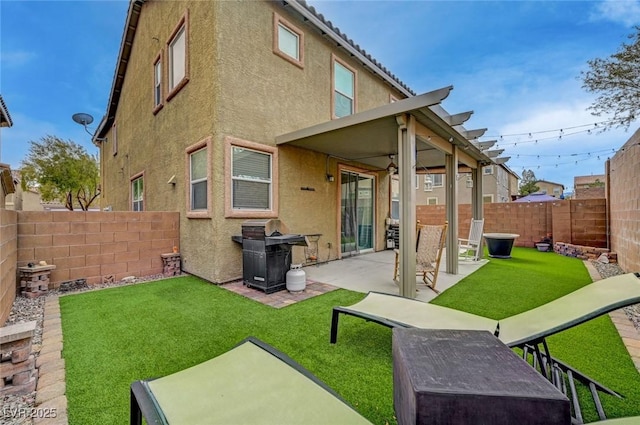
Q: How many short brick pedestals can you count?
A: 3